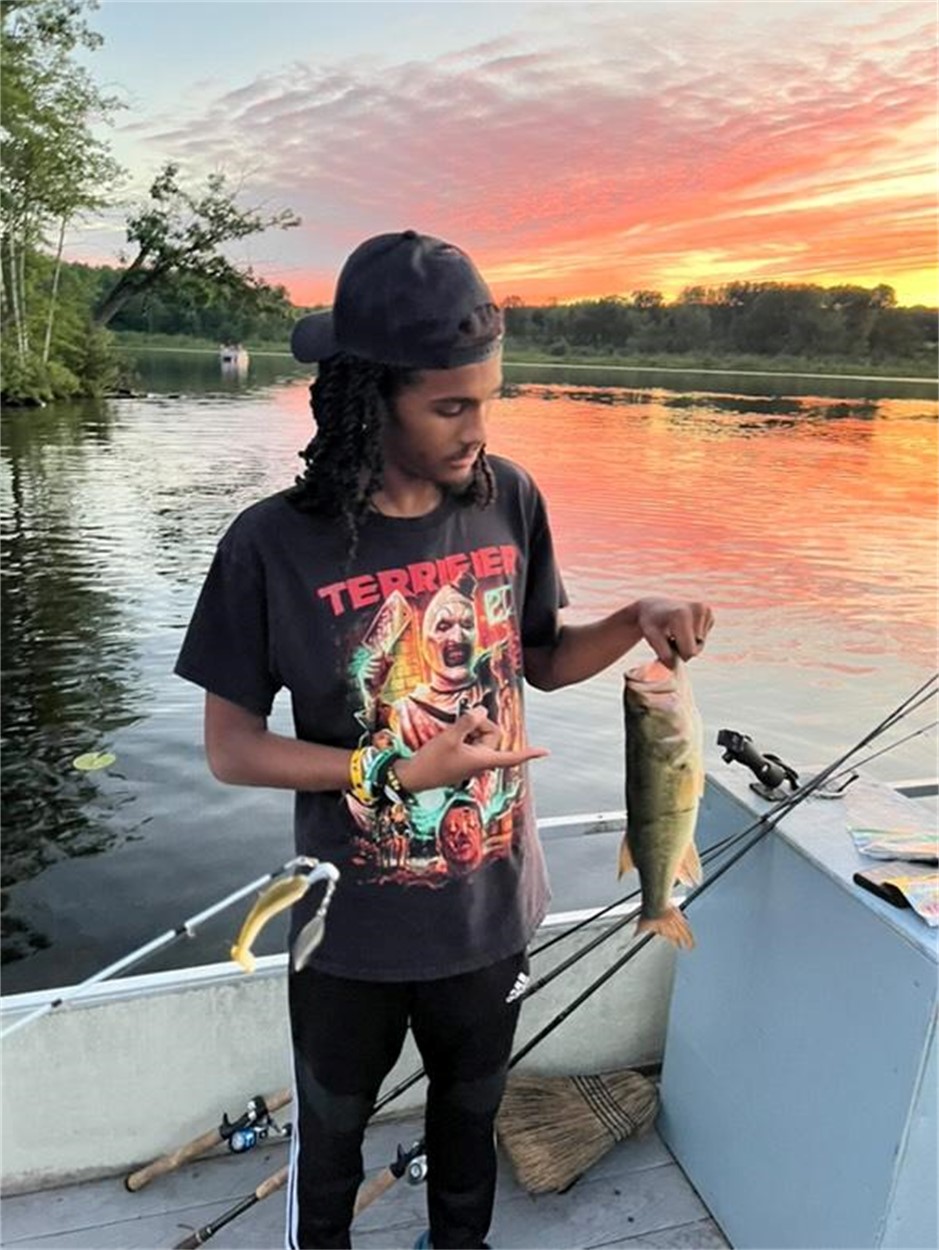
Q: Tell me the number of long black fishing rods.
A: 3